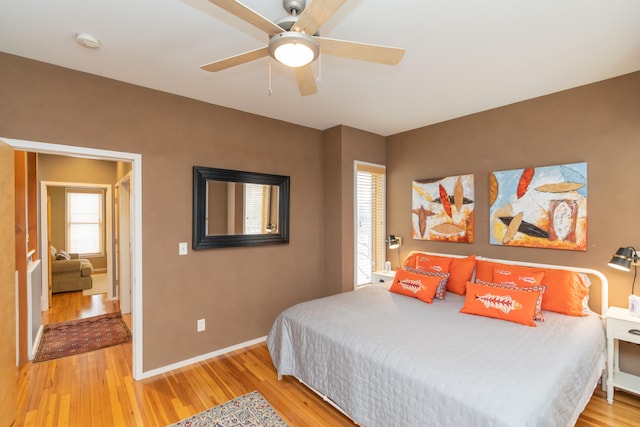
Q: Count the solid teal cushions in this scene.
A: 0